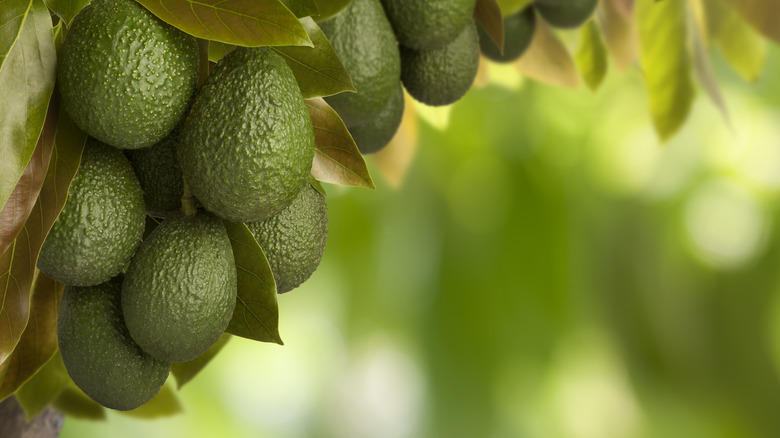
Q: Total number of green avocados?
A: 13